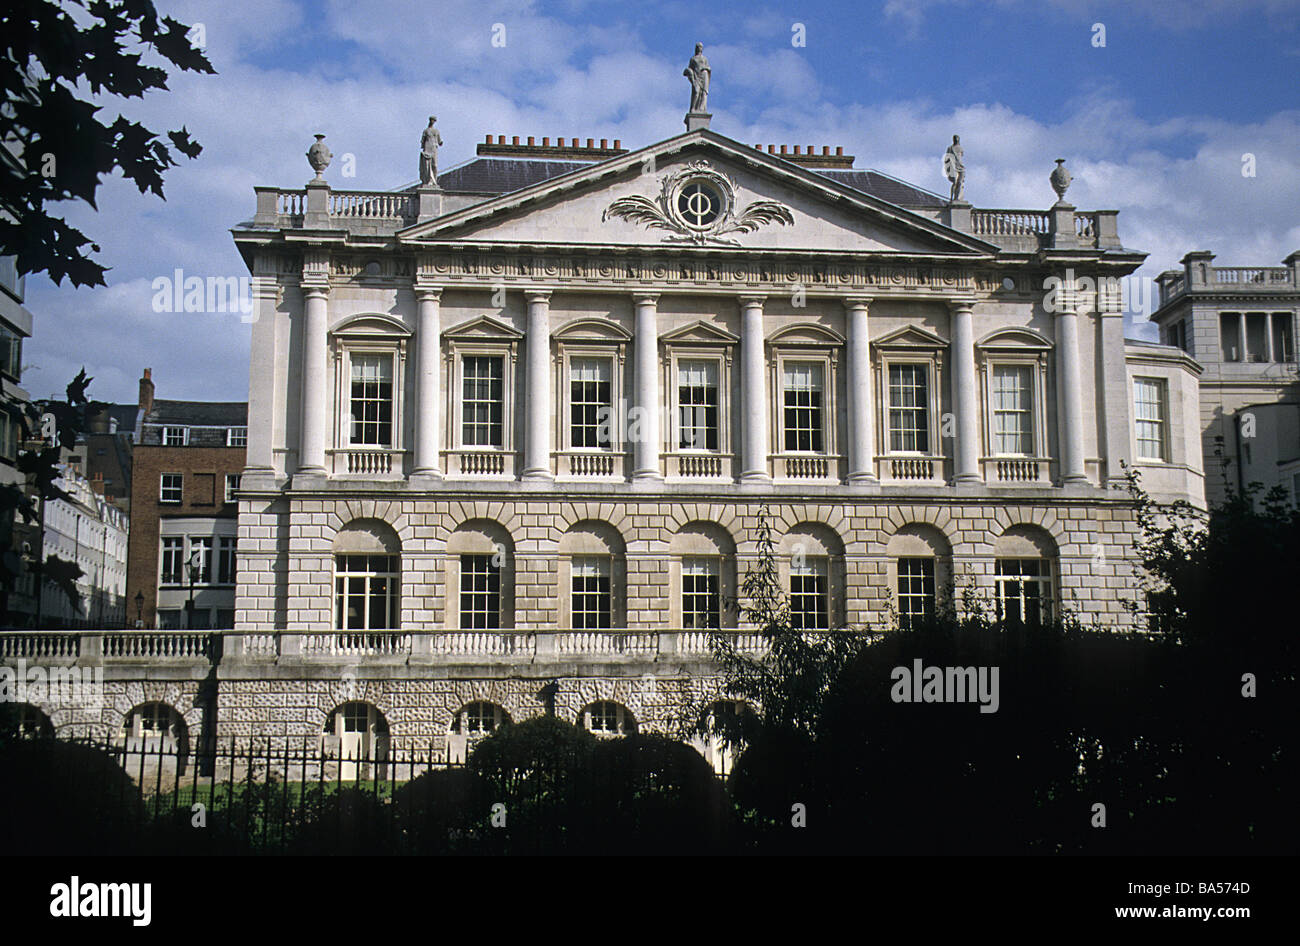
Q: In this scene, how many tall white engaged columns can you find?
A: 8